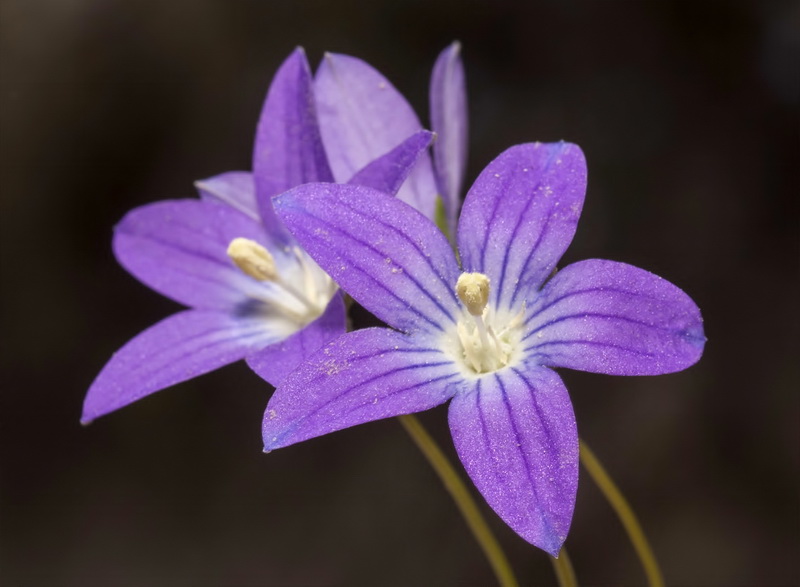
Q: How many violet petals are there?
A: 13